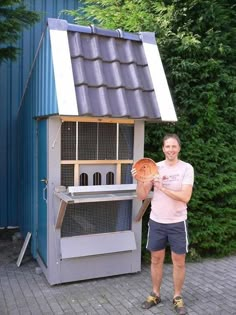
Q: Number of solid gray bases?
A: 1